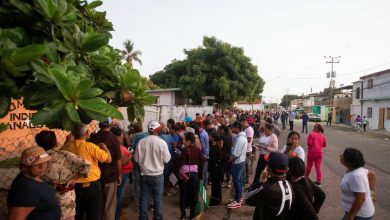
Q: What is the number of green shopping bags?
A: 1